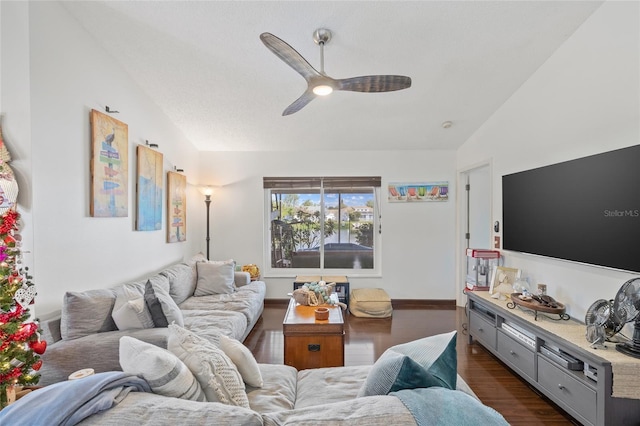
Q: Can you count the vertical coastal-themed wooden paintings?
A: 3